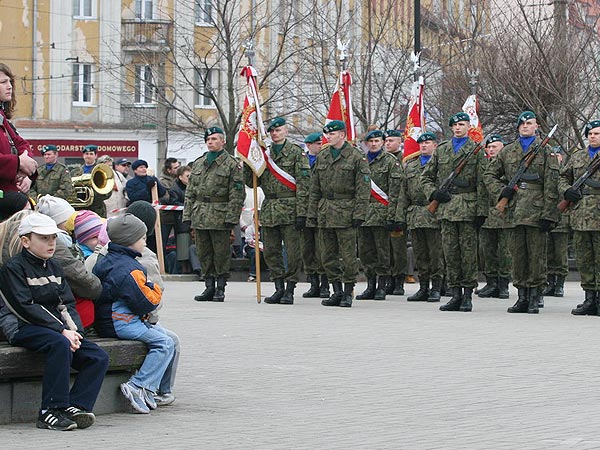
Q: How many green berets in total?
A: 13